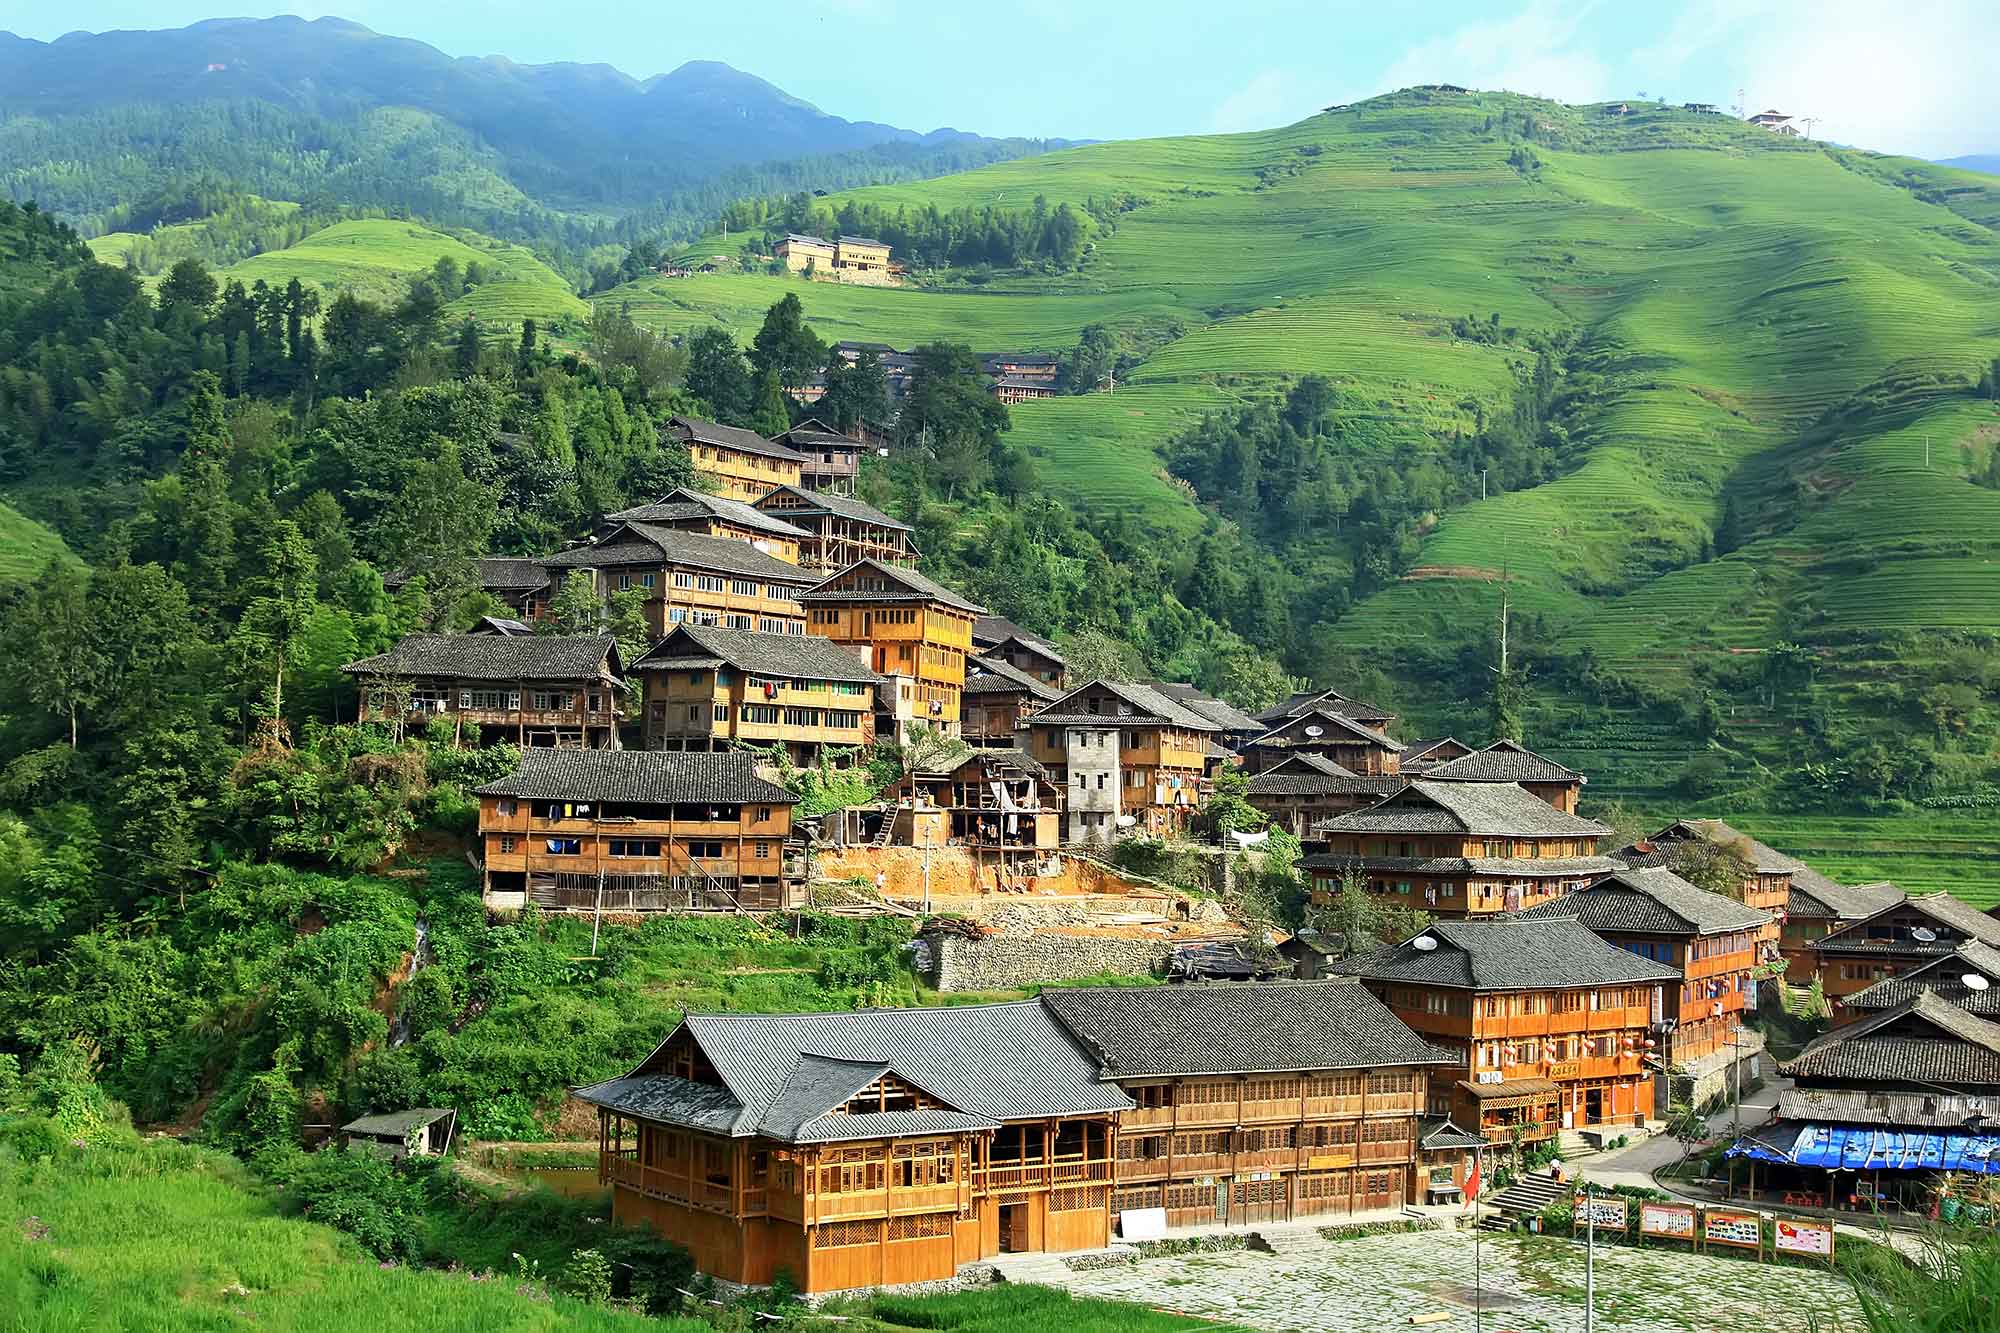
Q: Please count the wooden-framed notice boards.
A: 4